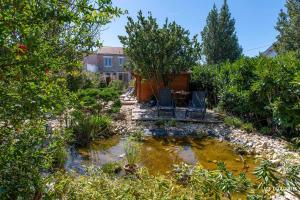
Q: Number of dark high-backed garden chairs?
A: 2